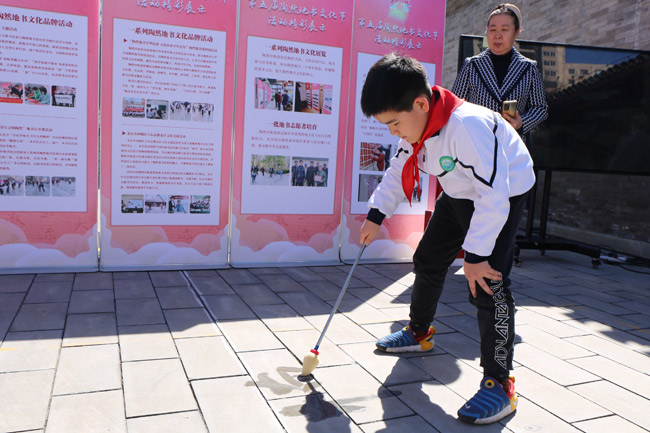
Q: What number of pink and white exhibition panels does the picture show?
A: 4